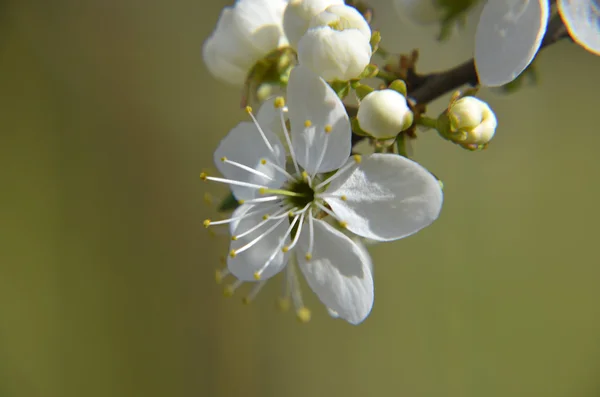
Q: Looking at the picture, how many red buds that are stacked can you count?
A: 0